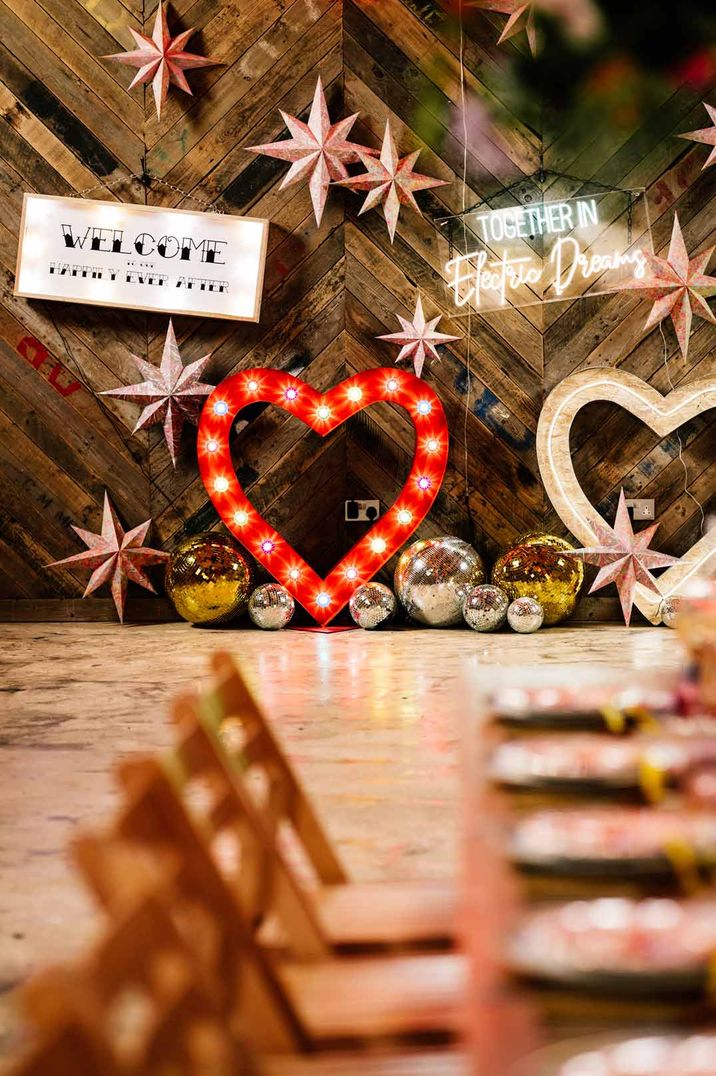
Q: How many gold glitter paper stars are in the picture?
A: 0